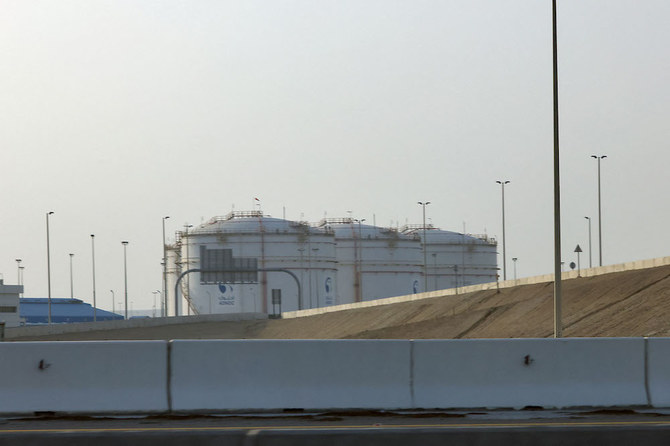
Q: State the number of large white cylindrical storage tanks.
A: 3